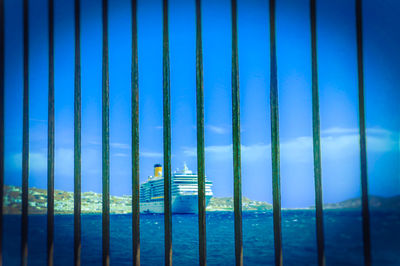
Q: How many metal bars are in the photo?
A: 12